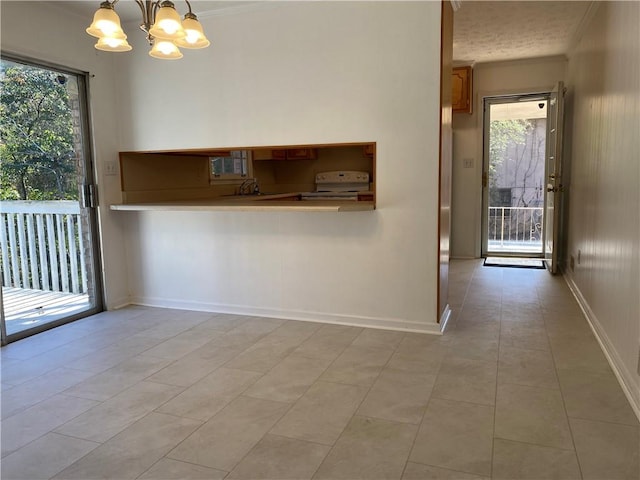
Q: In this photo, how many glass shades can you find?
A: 5